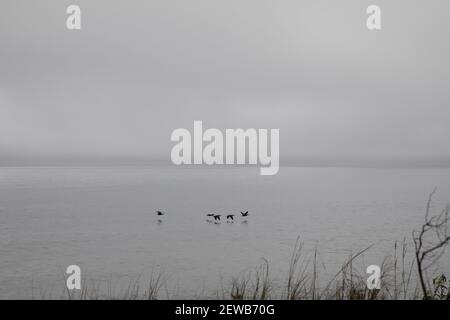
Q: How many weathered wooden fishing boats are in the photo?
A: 0